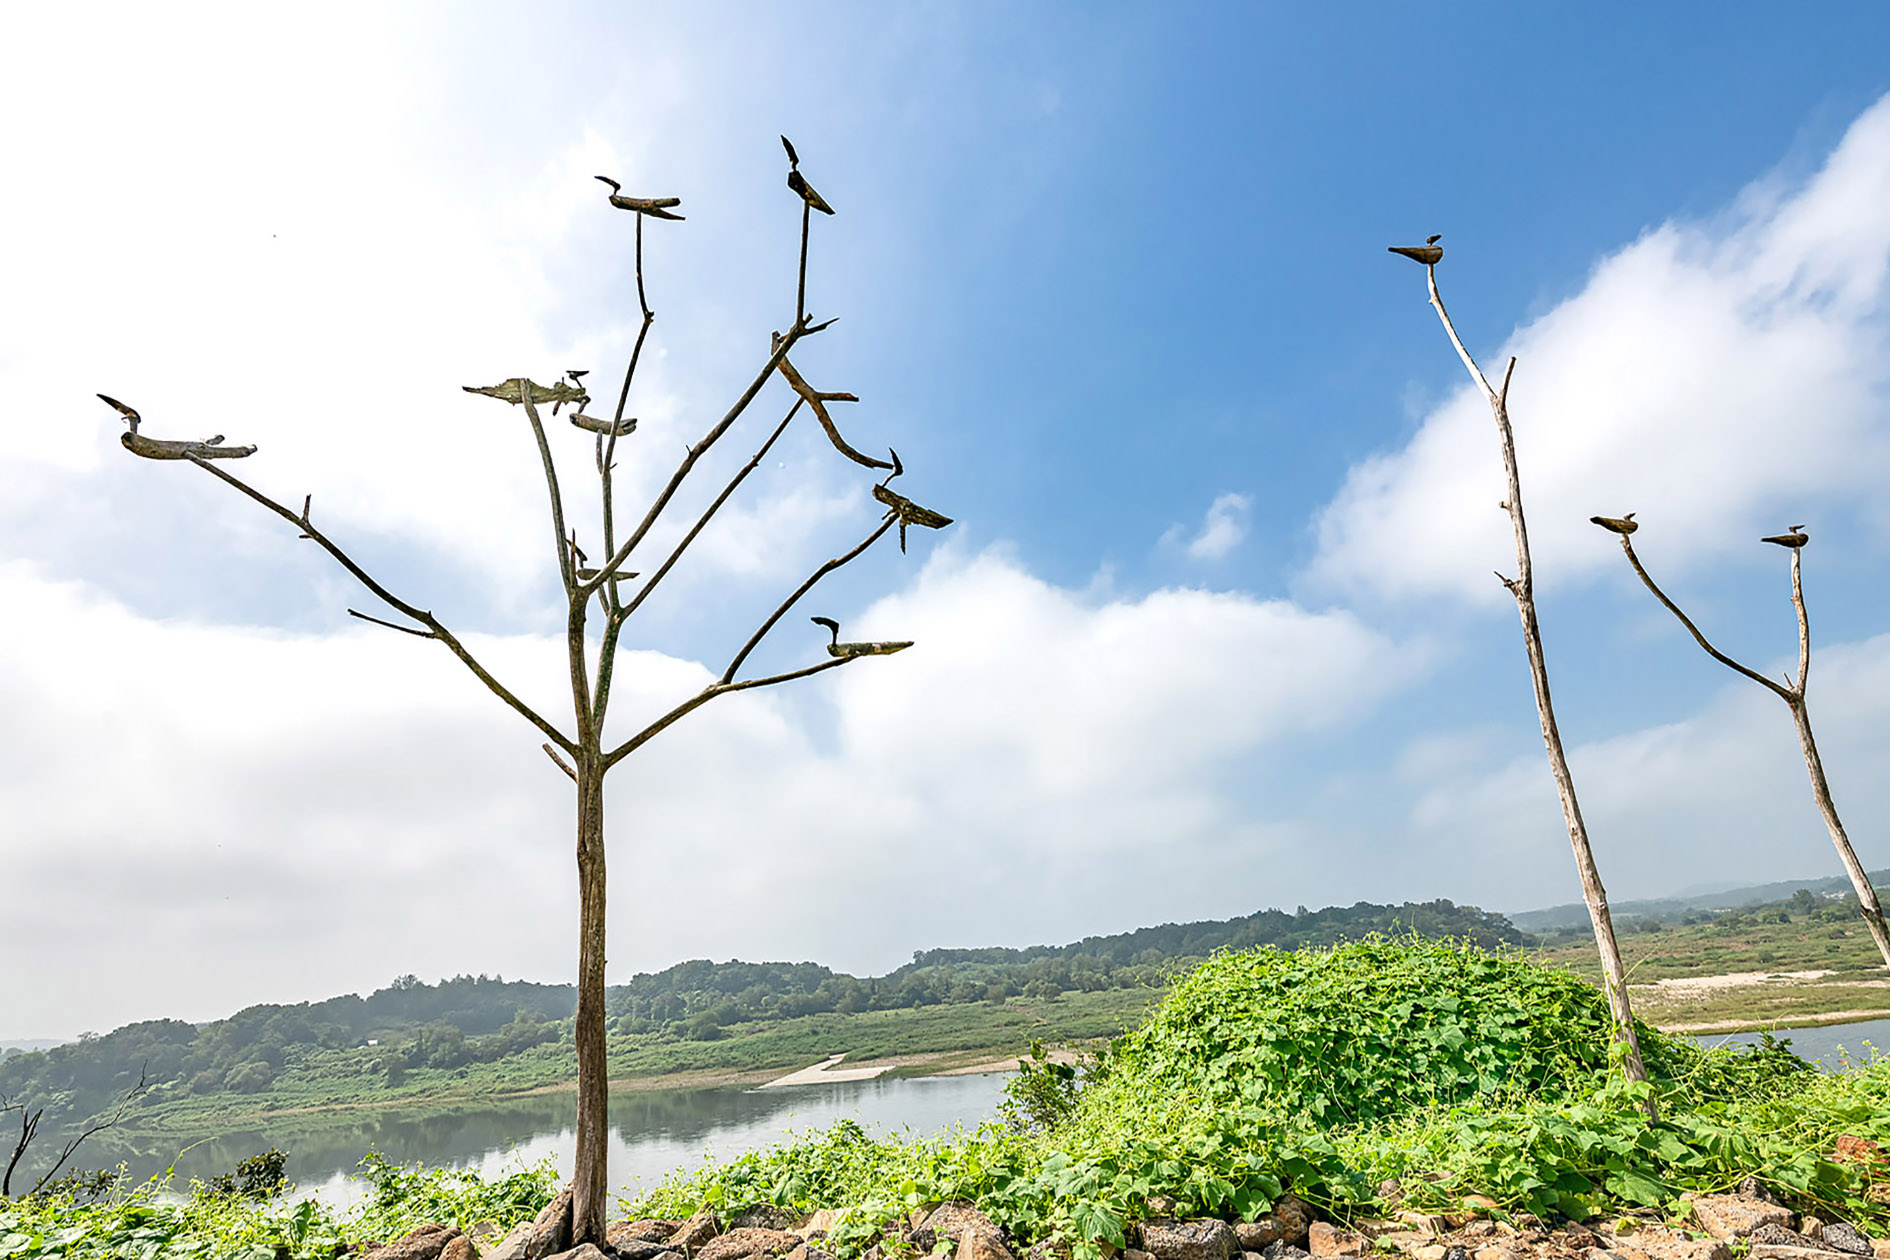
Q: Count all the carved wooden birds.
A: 11